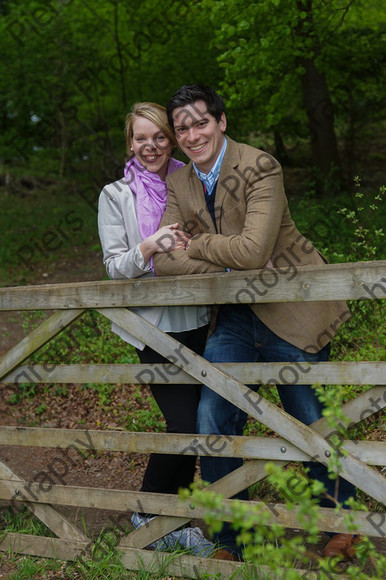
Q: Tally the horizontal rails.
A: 5